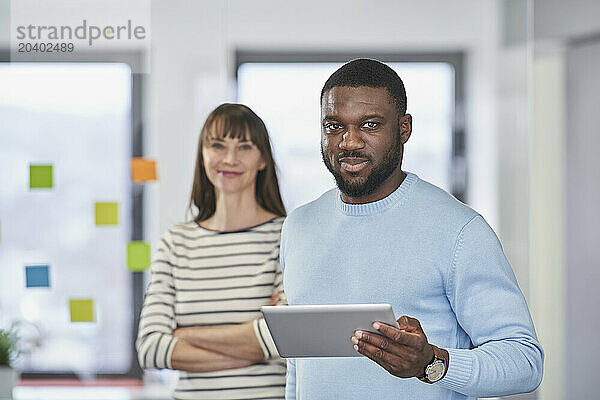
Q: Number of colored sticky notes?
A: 6